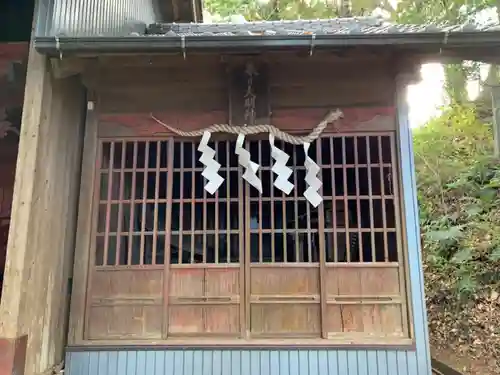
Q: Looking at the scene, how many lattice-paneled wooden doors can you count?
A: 4